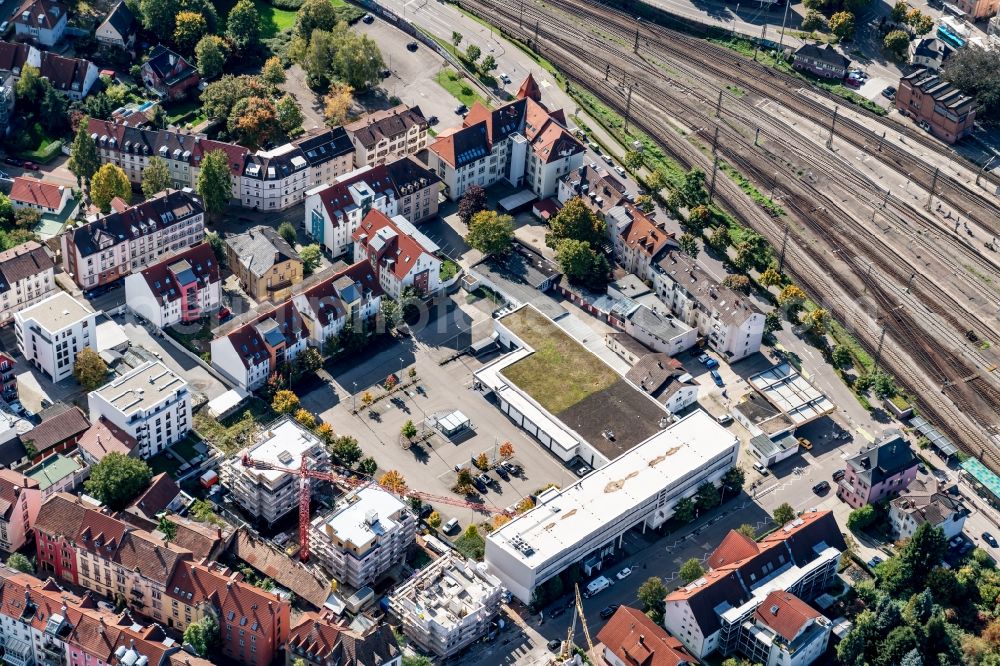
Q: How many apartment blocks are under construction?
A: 3